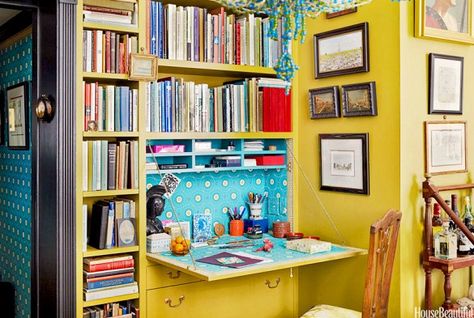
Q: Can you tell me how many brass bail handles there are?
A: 3